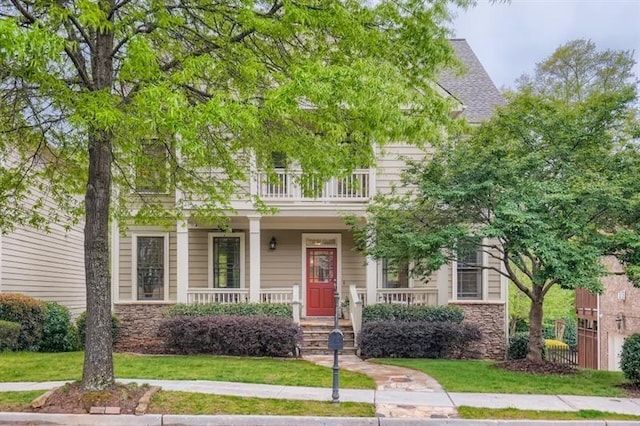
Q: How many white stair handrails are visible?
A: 2